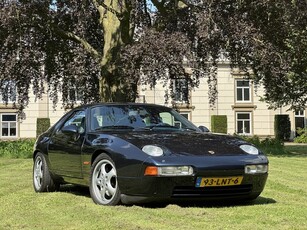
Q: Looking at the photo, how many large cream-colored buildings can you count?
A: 1